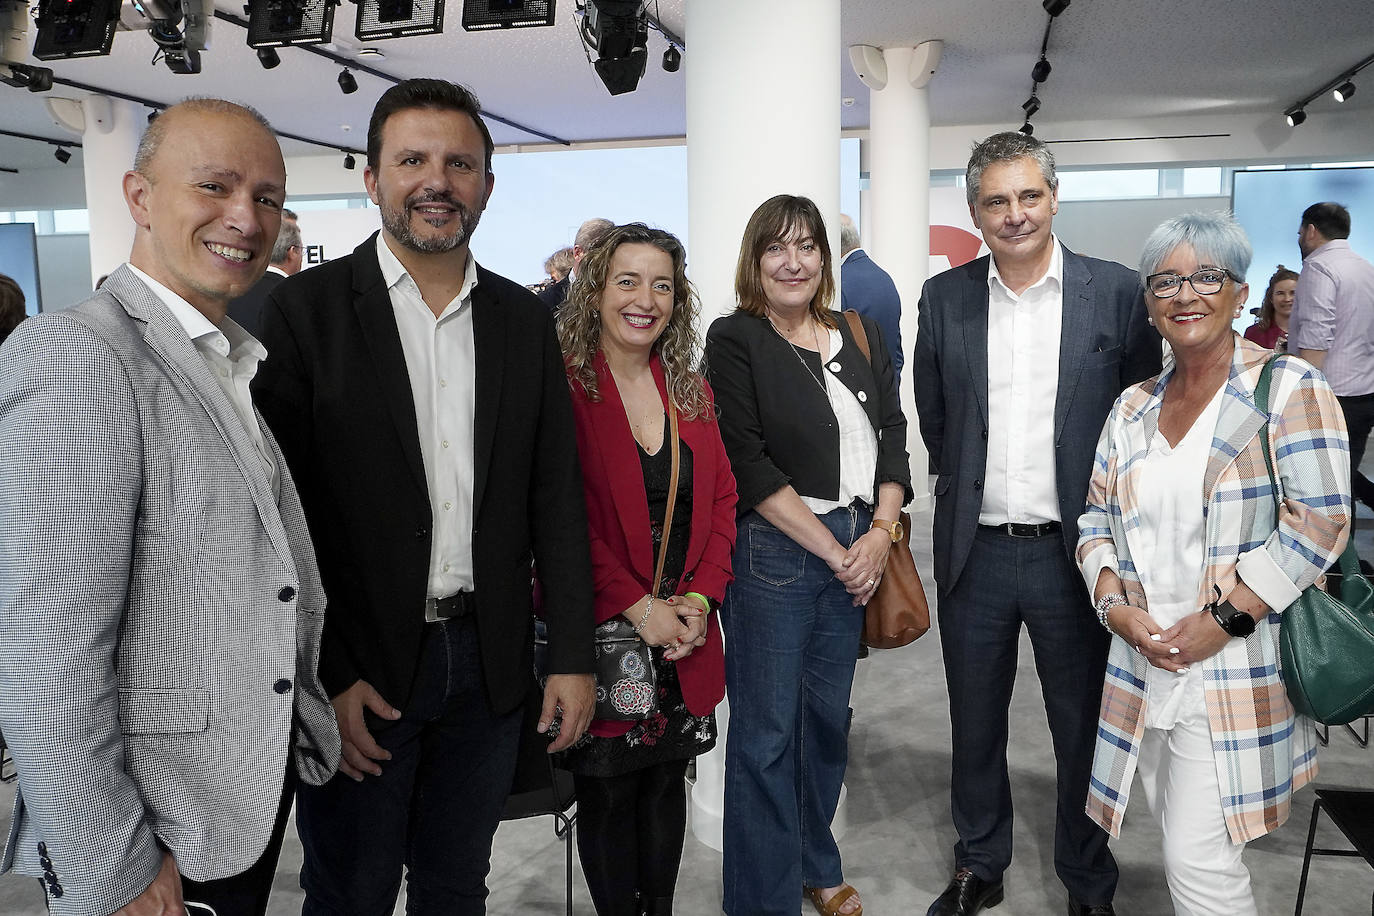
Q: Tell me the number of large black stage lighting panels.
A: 4